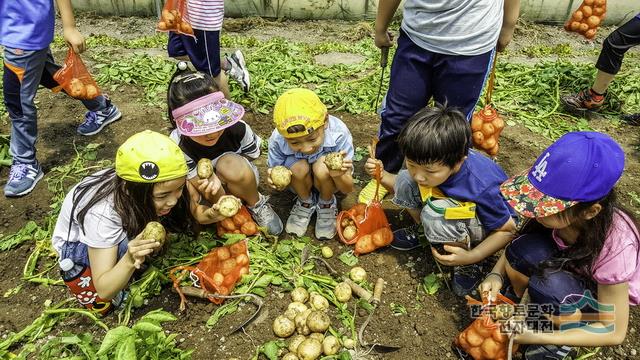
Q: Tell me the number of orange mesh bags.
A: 8